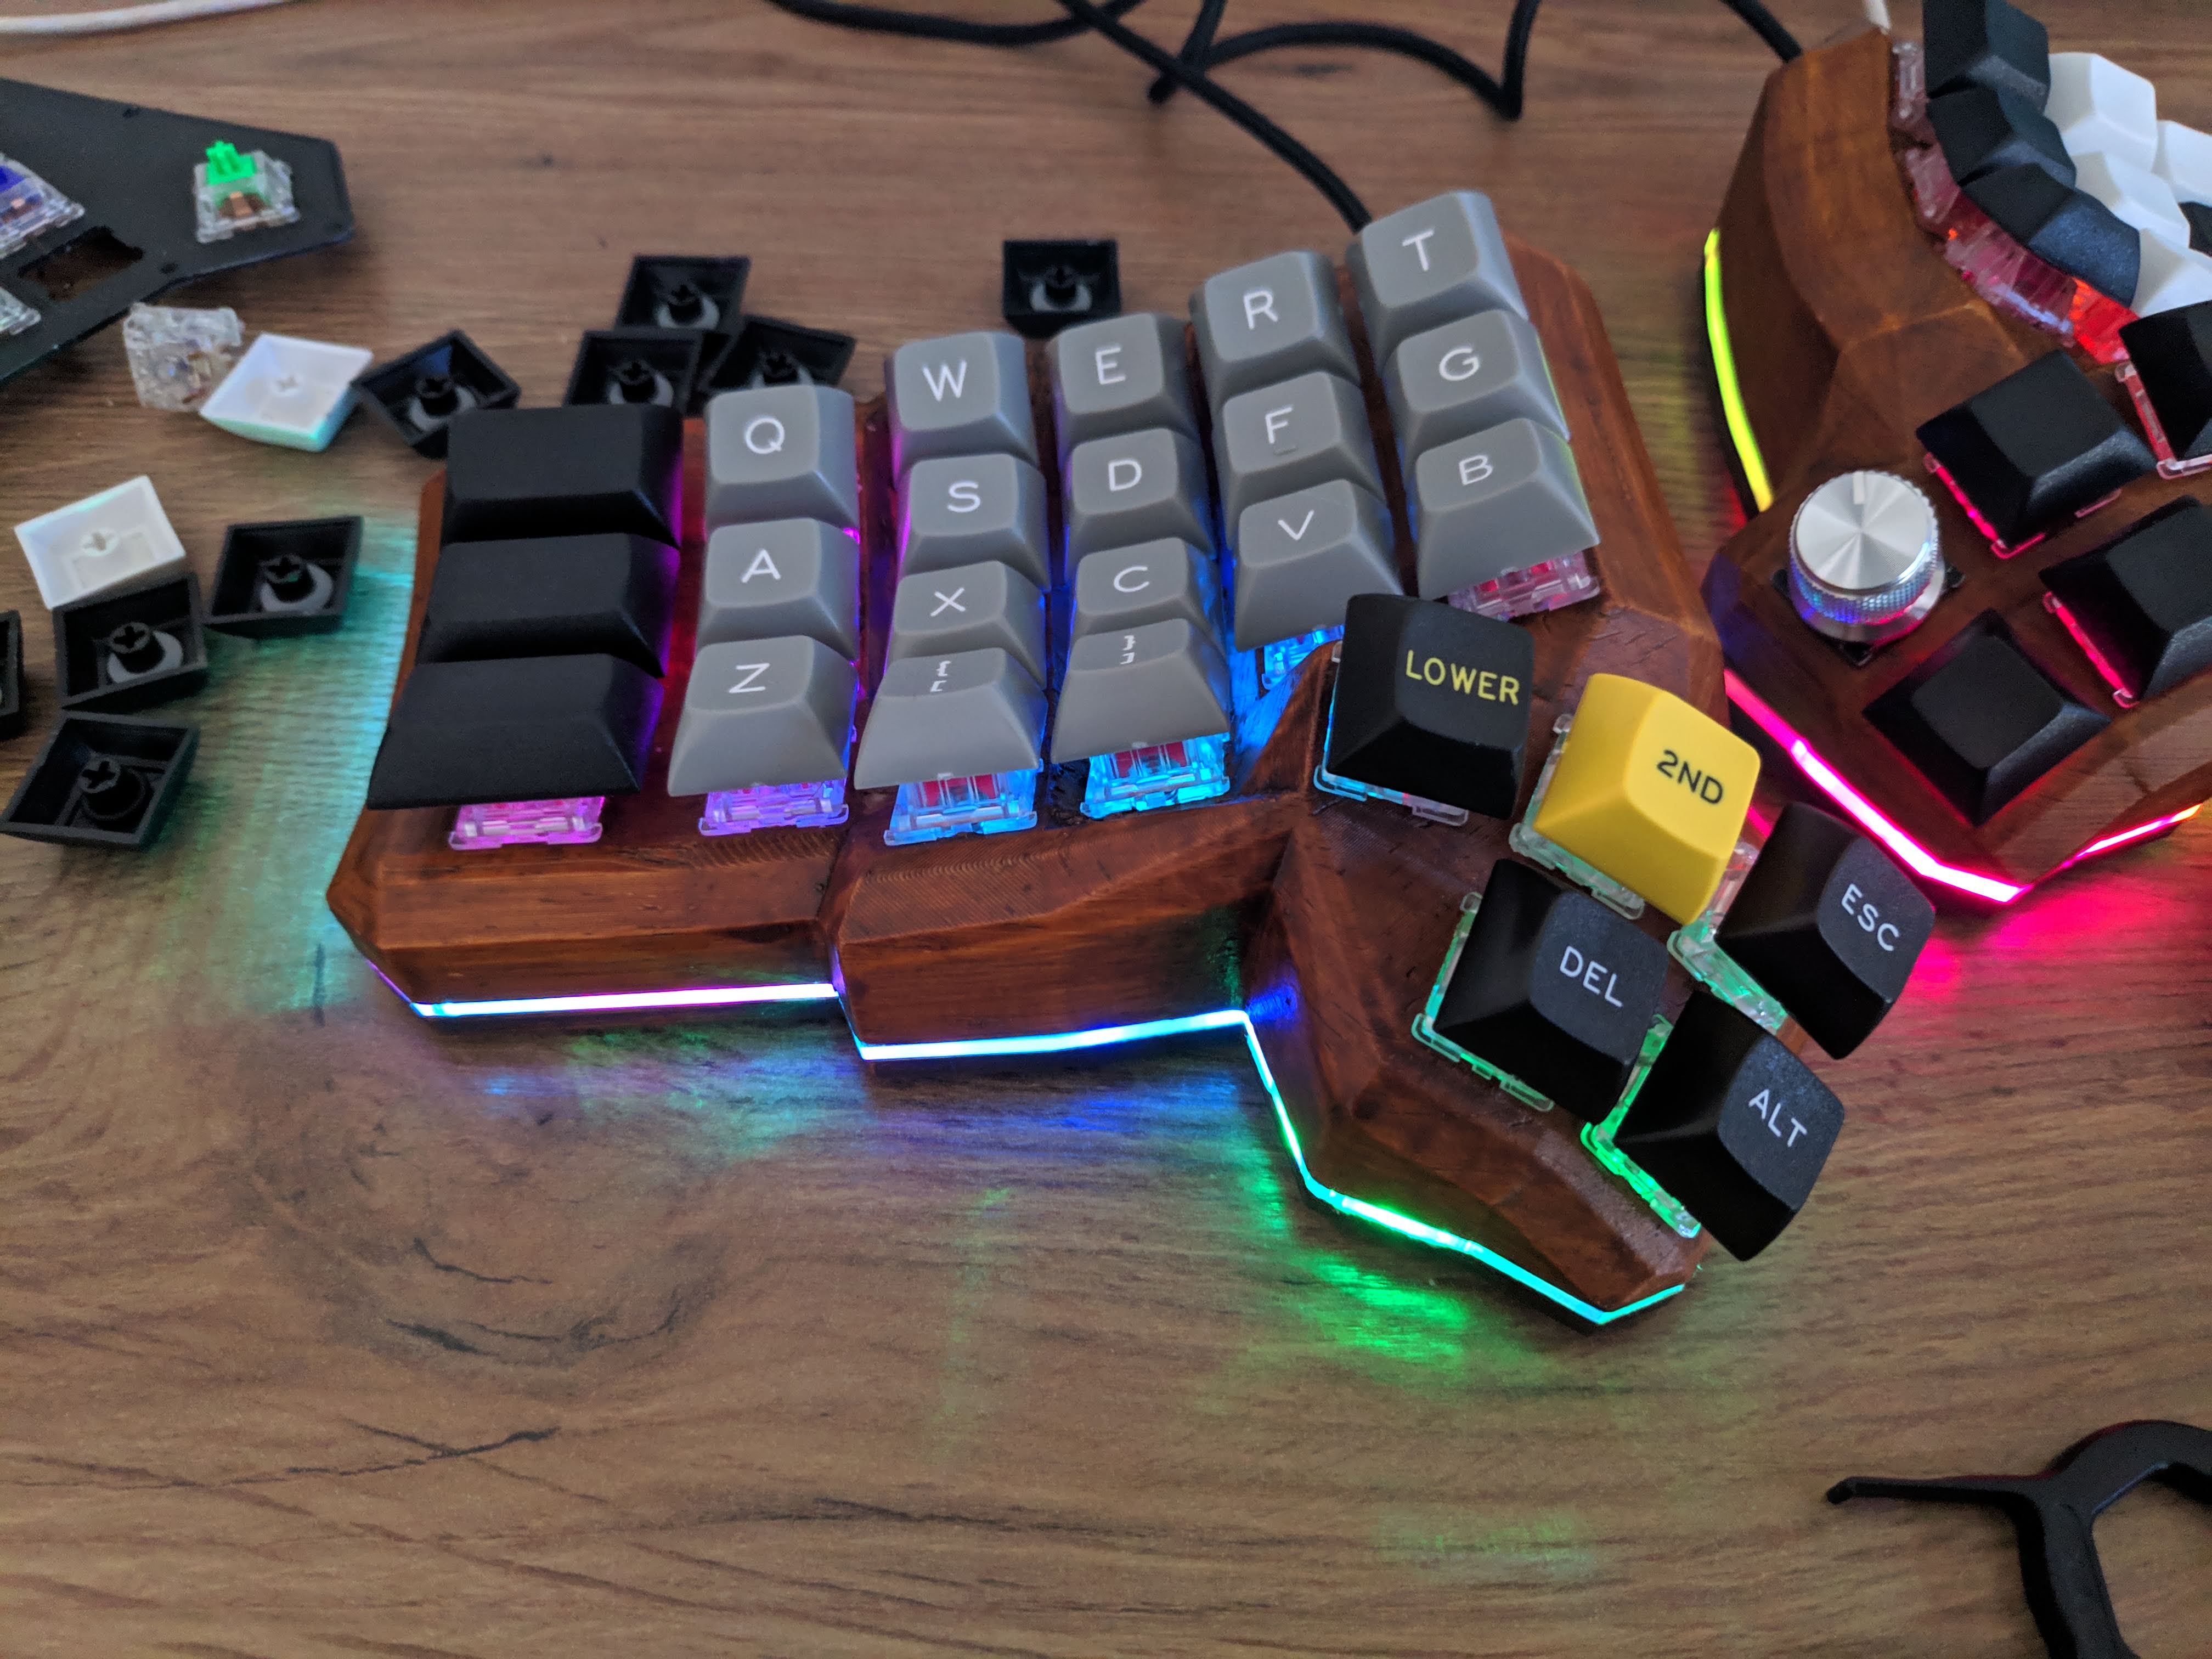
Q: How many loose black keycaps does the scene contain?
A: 9